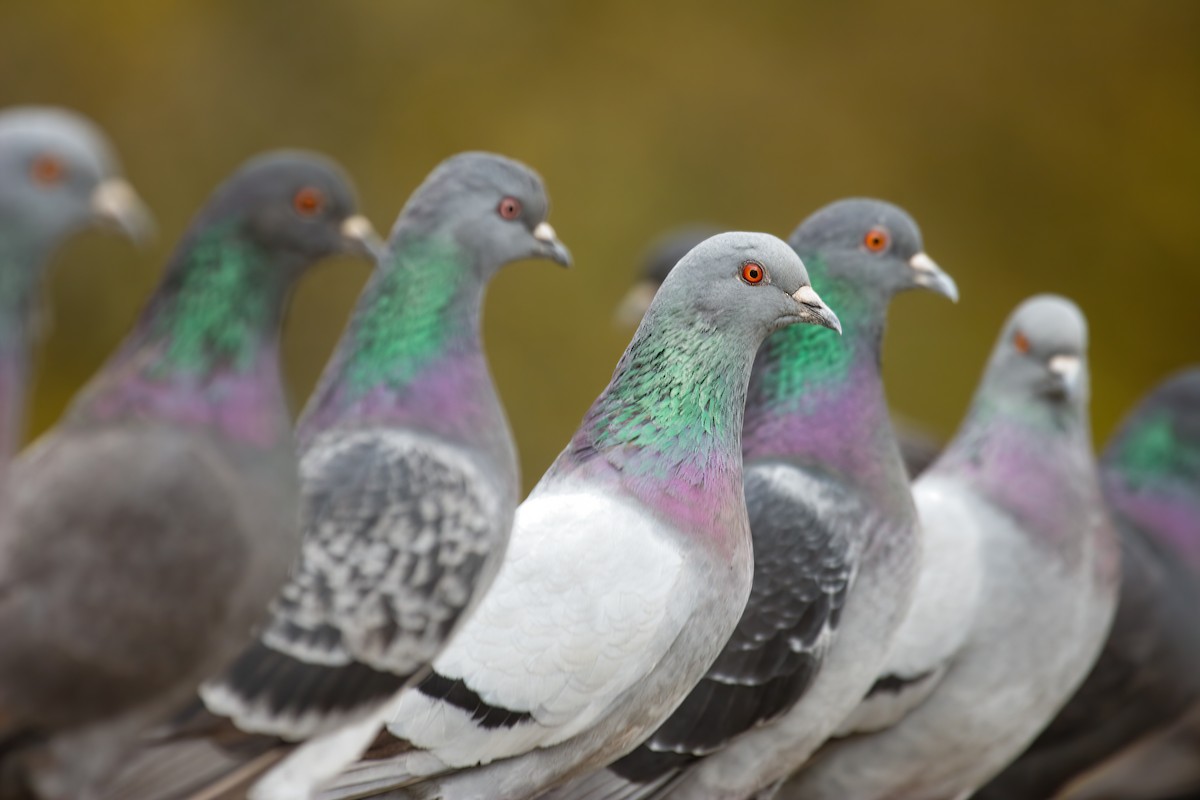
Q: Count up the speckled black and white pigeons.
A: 1